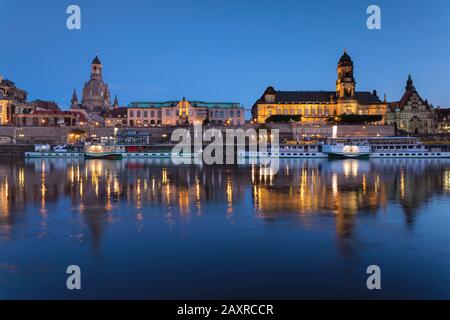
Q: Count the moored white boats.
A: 2